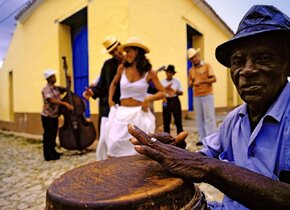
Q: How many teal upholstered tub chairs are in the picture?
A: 0